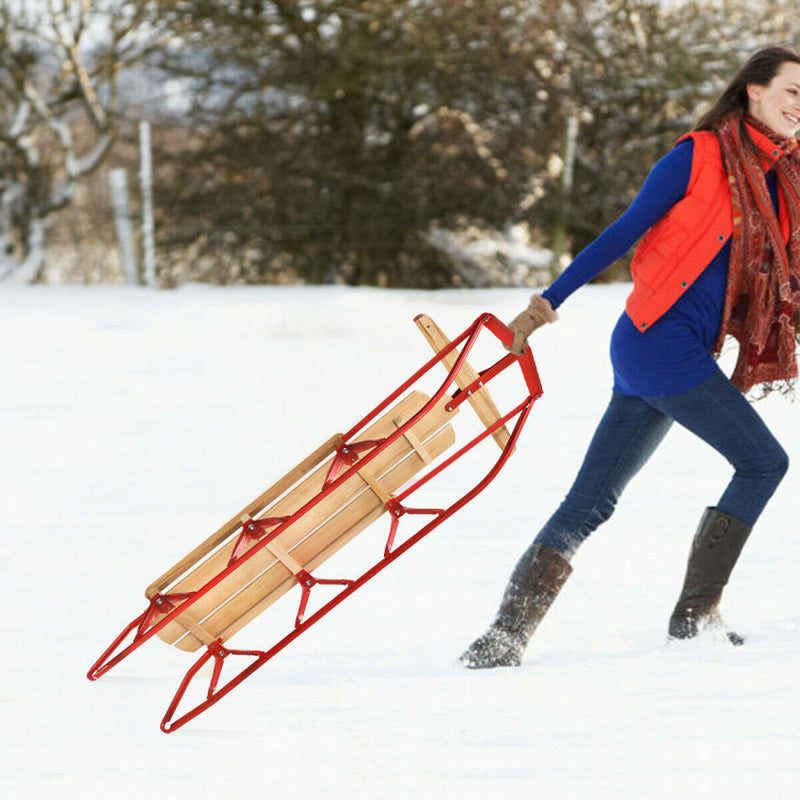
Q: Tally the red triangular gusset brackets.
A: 6